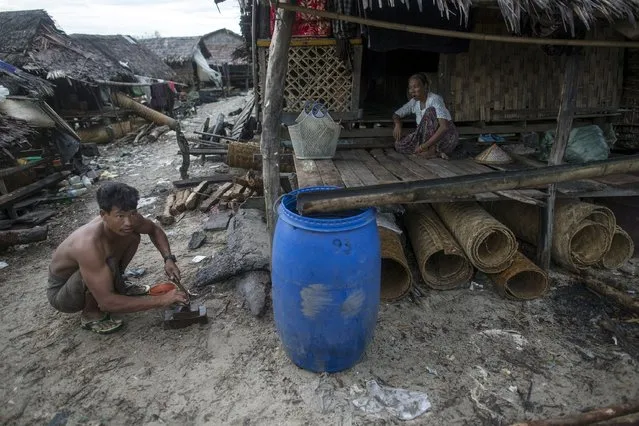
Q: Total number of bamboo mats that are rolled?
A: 6